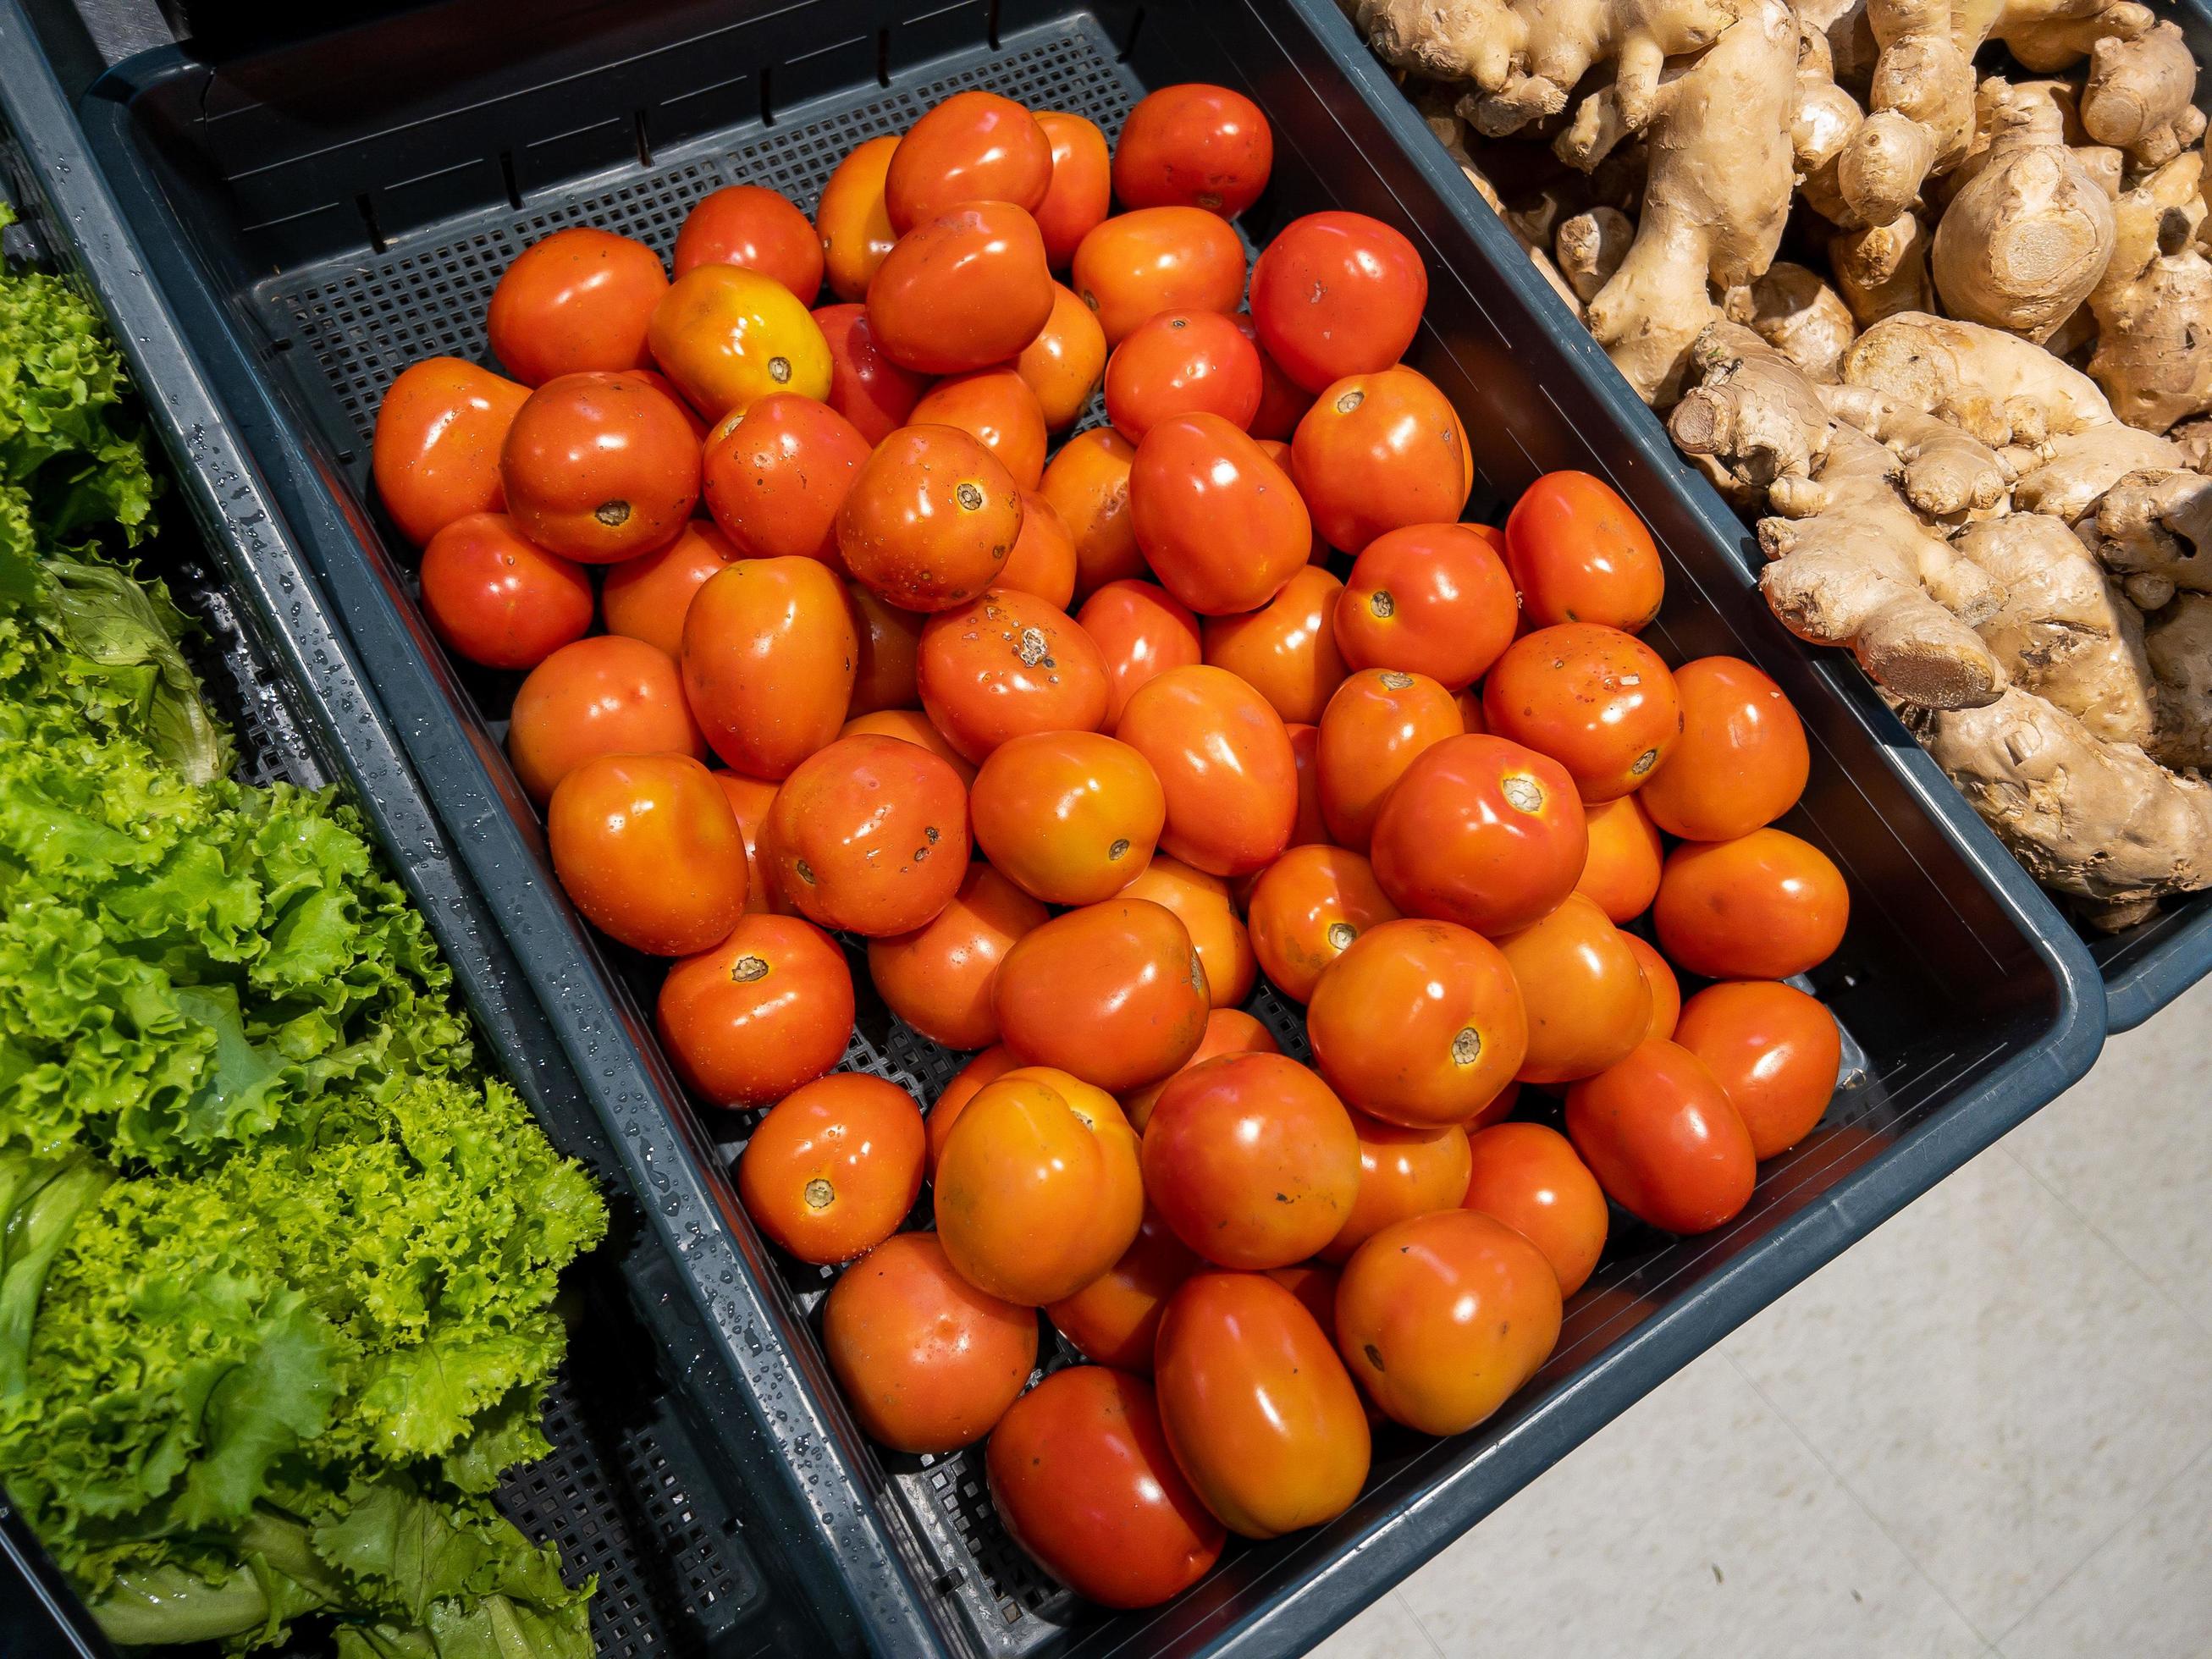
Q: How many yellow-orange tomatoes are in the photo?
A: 1